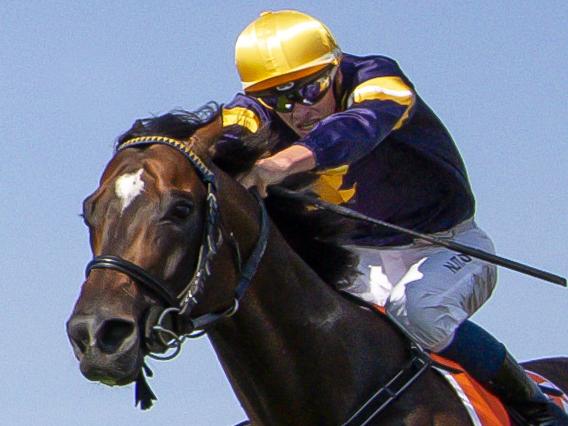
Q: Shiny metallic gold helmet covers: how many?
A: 1